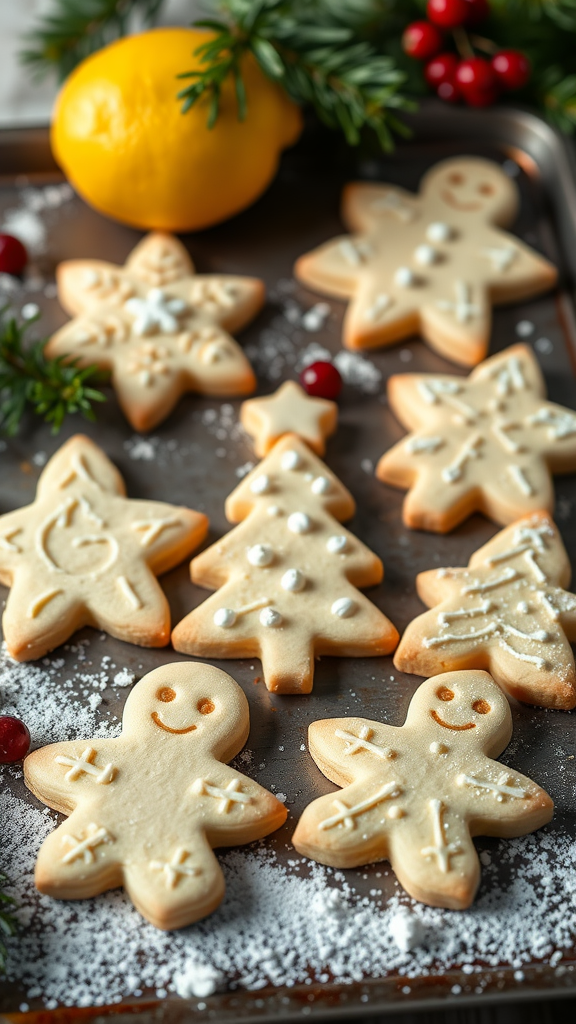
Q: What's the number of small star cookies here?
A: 1